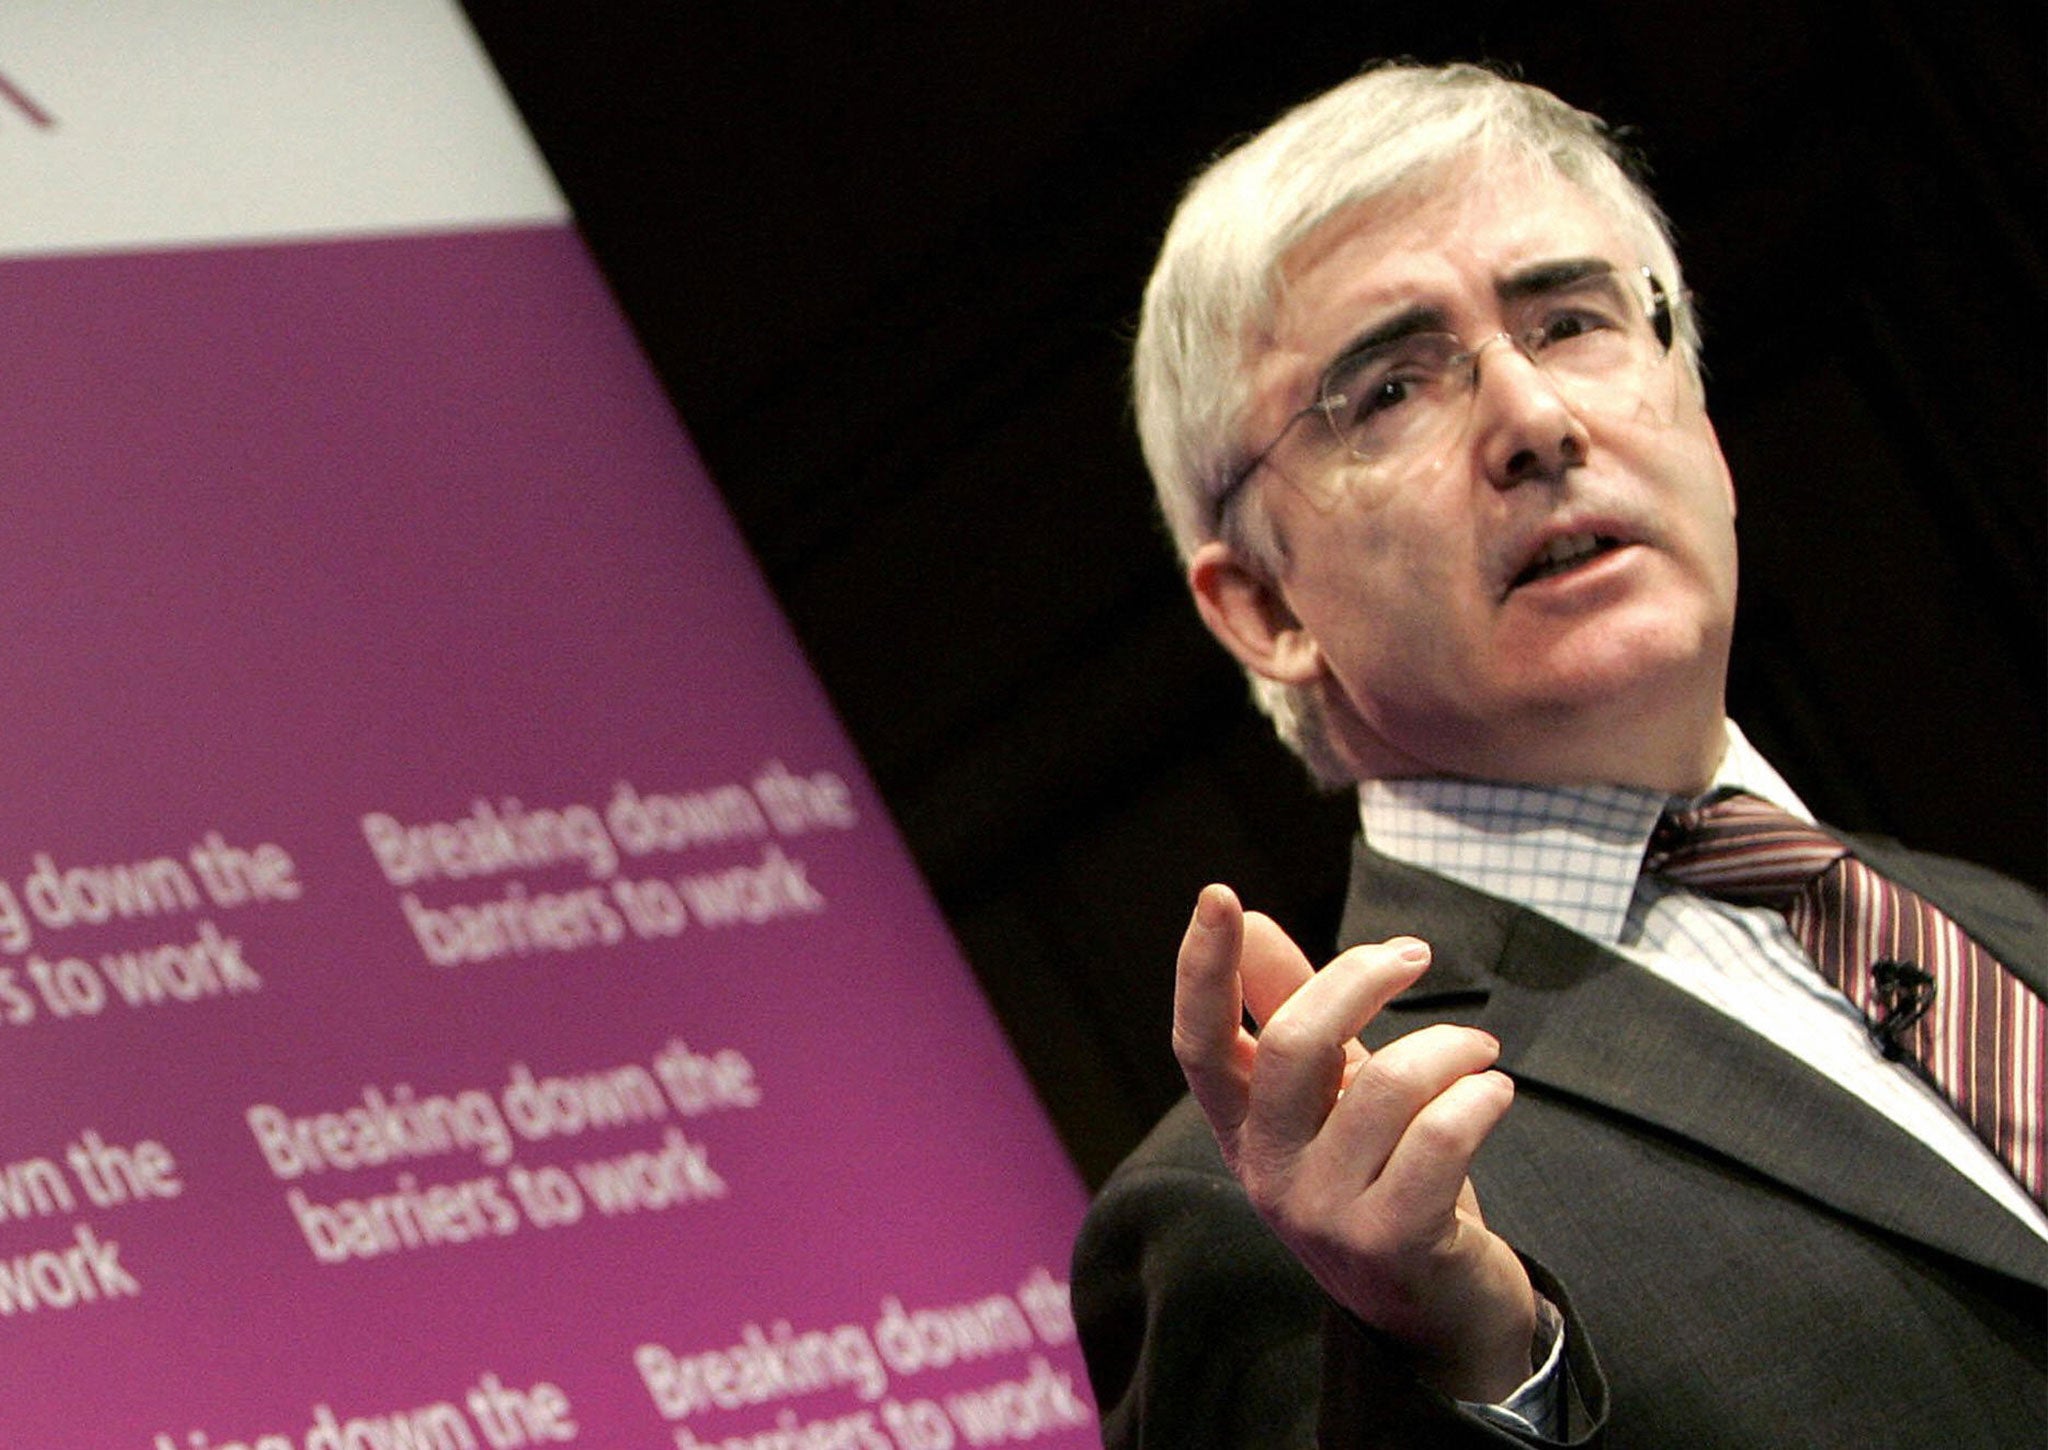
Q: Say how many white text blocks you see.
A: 6